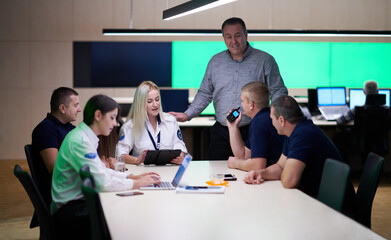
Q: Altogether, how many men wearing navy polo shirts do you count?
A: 3